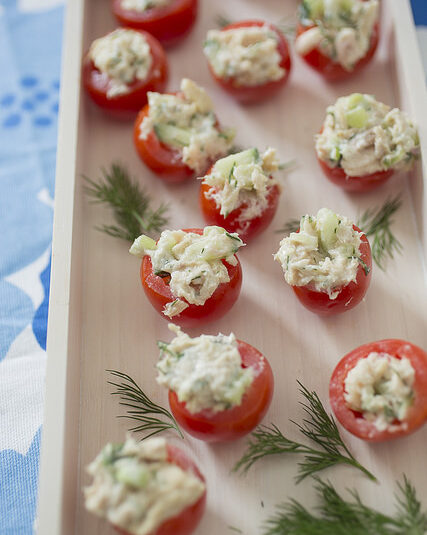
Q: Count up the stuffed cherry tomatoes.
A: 12